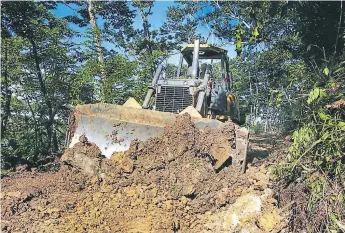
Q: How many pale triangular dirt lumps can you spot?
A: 2